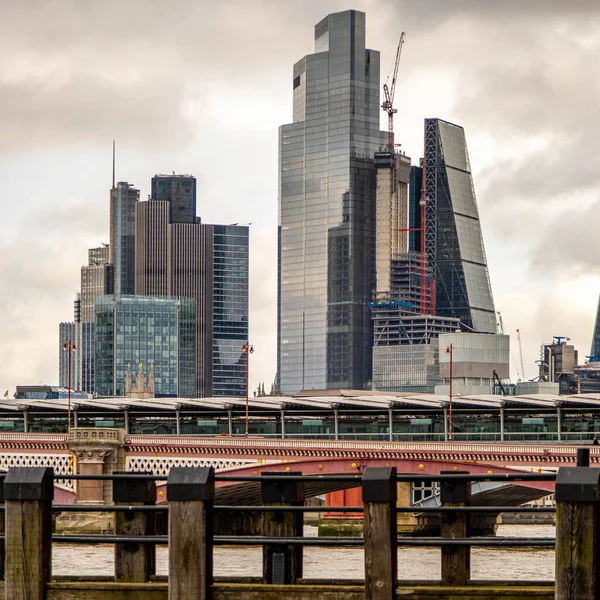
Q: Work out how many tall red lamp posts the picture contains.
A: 3